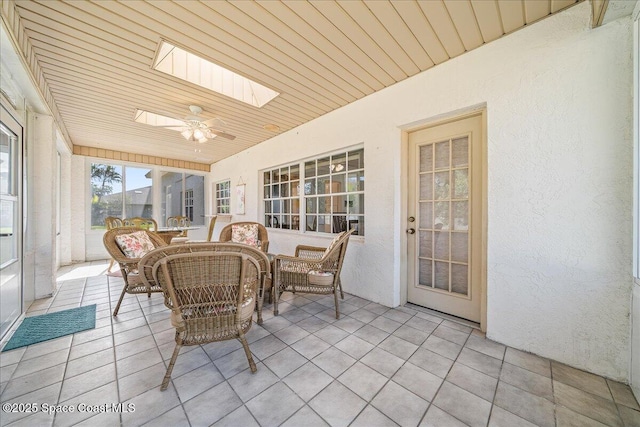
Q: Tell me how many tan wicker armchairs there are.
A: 4